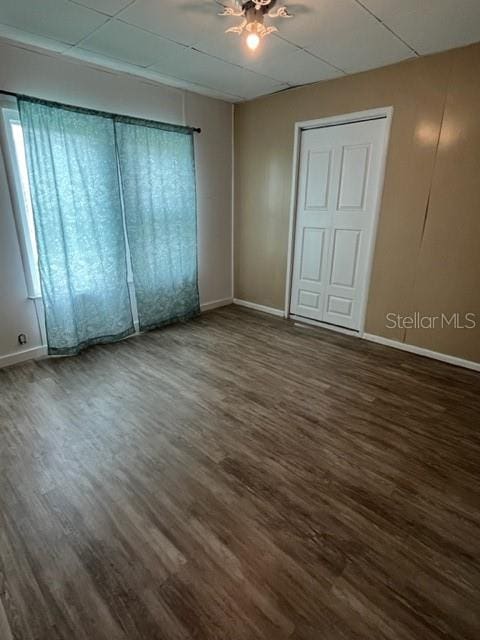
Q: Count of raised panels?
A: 6